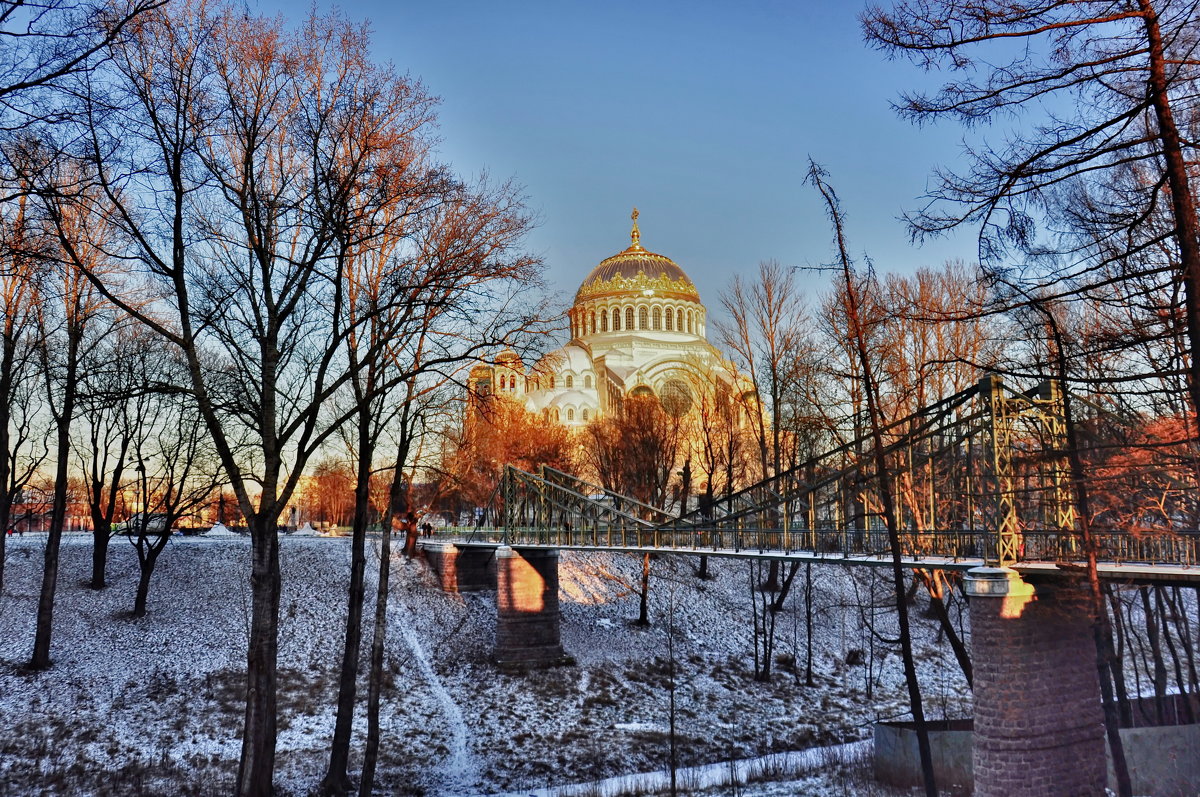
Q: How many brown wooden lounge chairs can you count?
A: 0